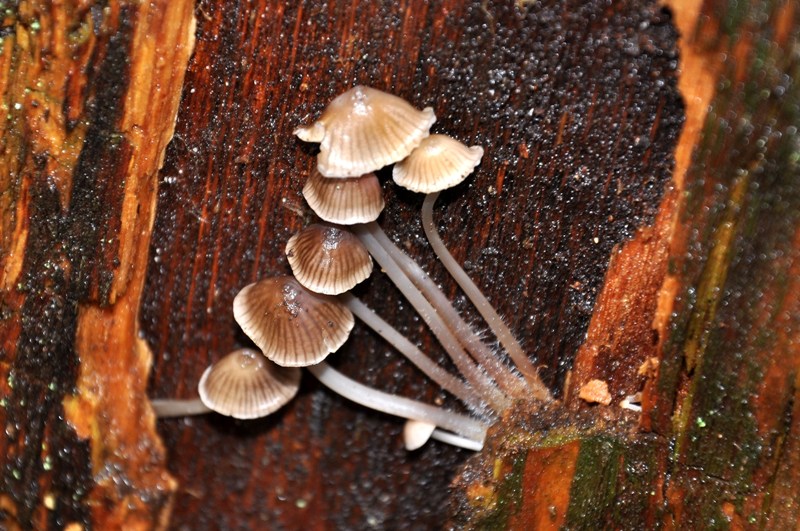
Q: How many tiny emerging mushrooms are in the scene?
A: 1